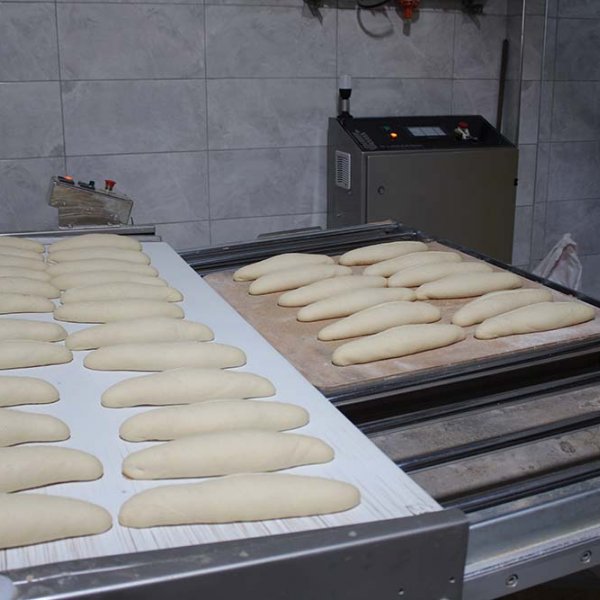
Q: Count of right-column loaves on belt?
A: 12